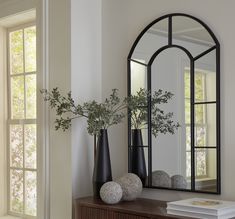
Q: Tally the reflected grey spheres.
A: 2